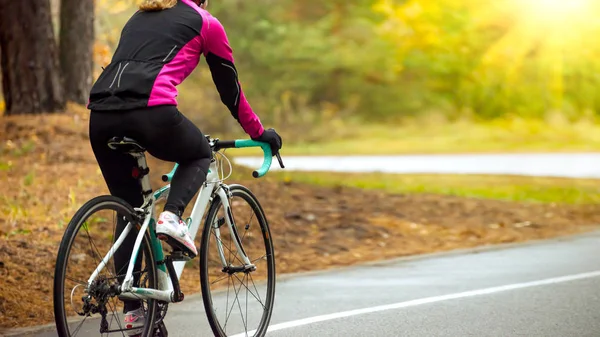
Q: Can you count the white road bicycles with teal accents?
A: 1